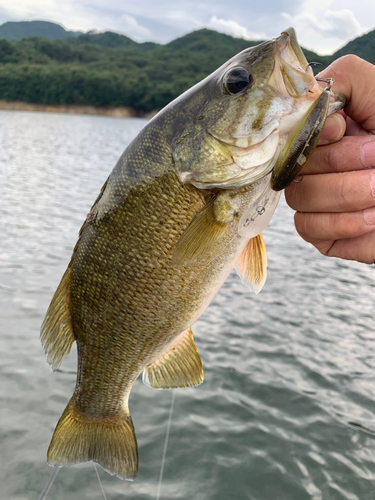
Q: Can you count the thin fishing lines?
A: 3